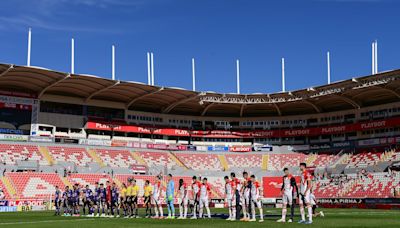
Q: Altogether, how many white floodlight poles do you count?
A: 11